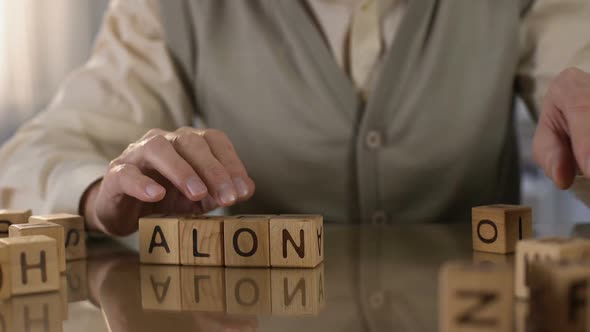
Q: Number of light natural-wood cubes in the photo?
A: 13